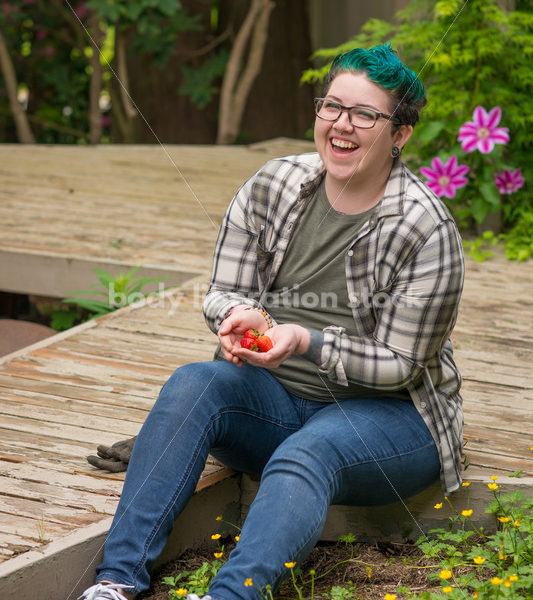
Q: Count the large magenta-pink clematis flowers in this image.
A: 3